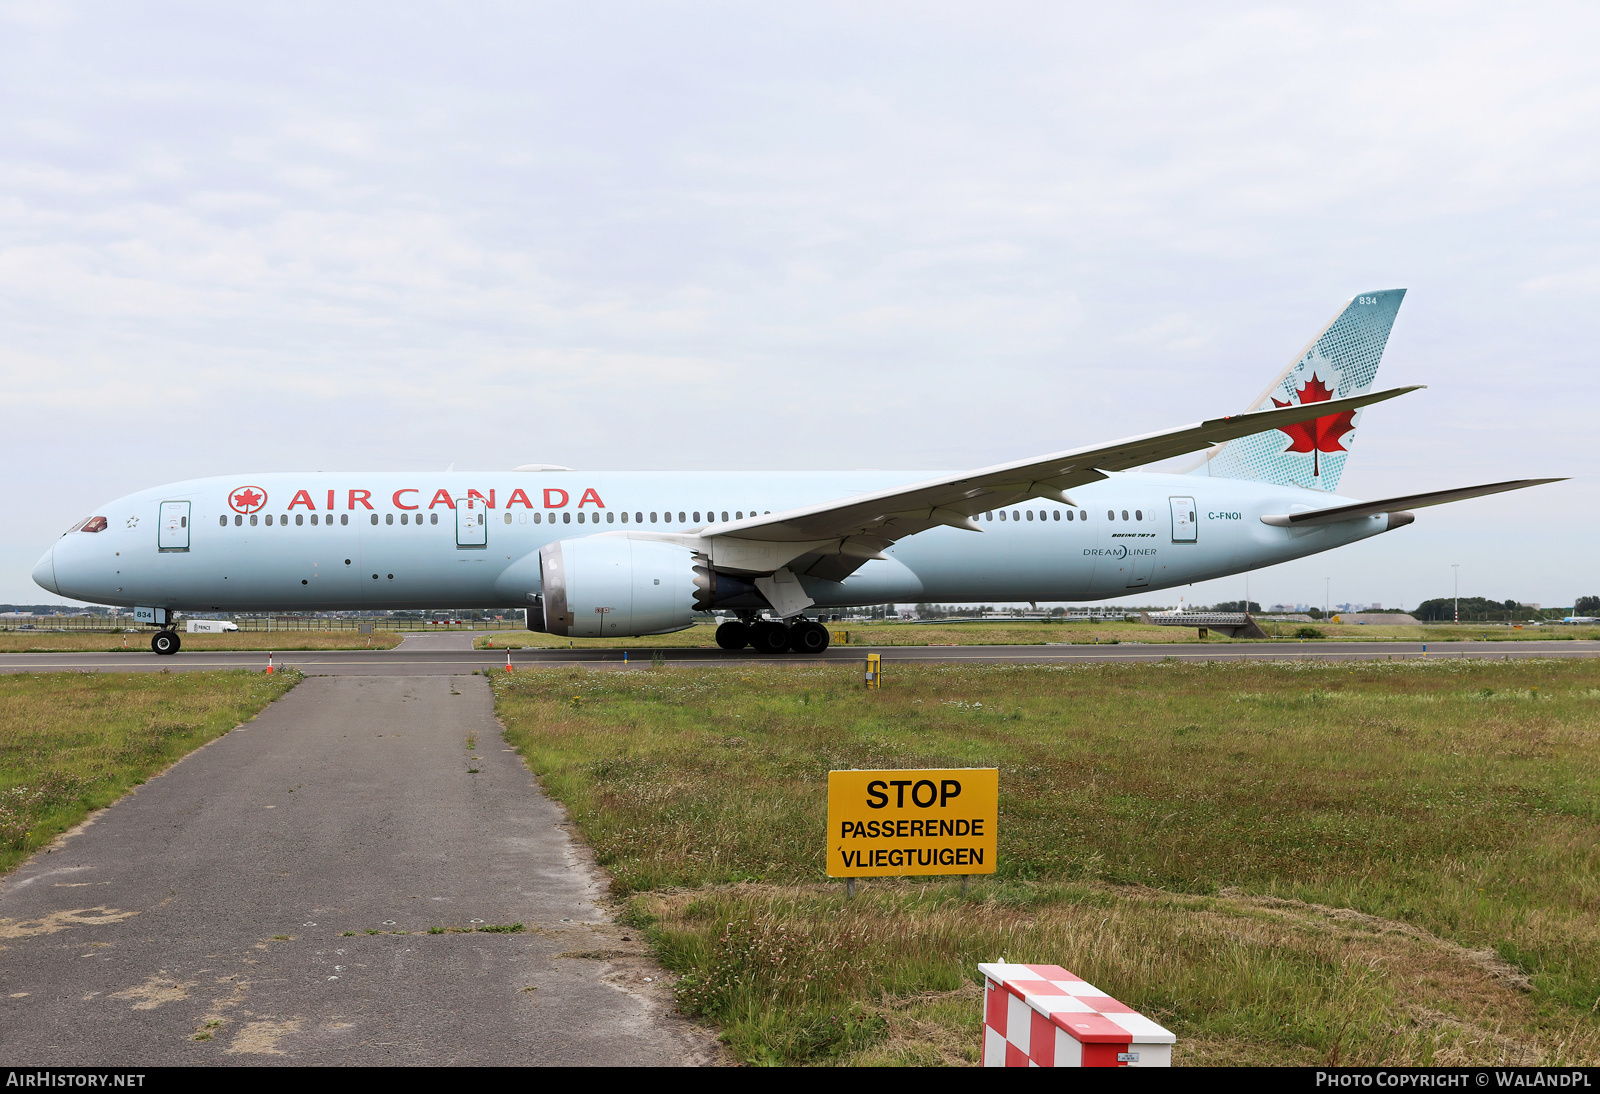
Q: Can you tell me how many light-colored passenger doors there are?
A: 3